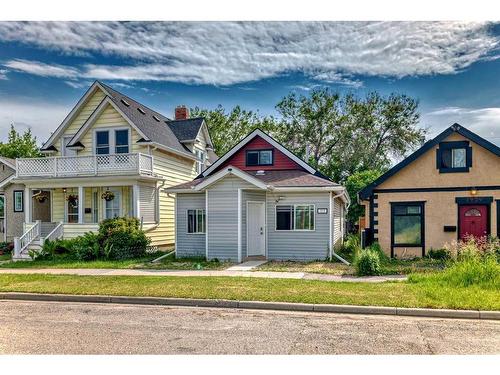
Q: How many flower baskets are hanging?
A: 3